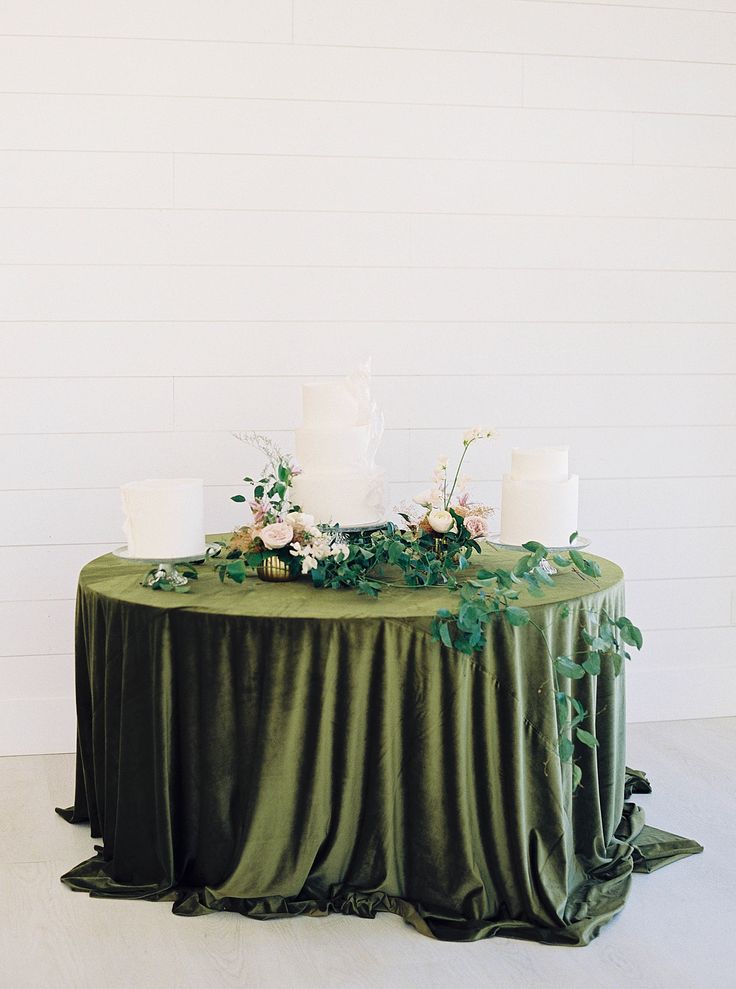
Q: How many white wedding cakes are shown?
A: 3